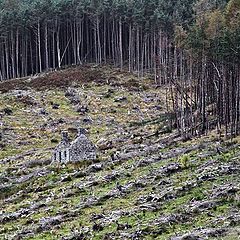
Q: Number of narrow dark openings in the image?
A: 3